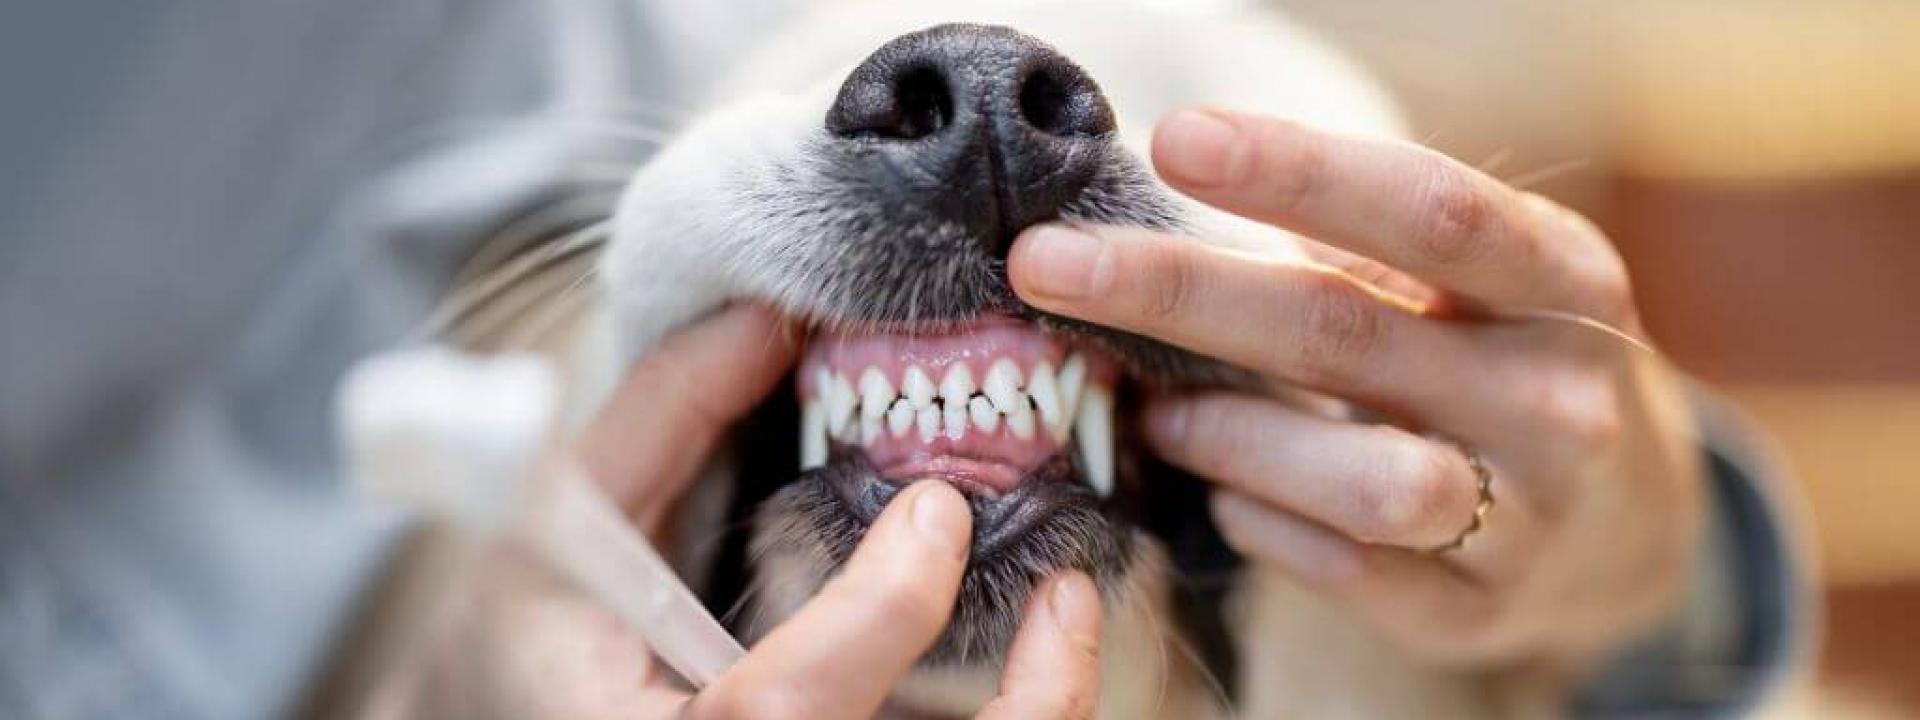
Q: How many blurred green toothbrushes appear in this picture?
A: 0